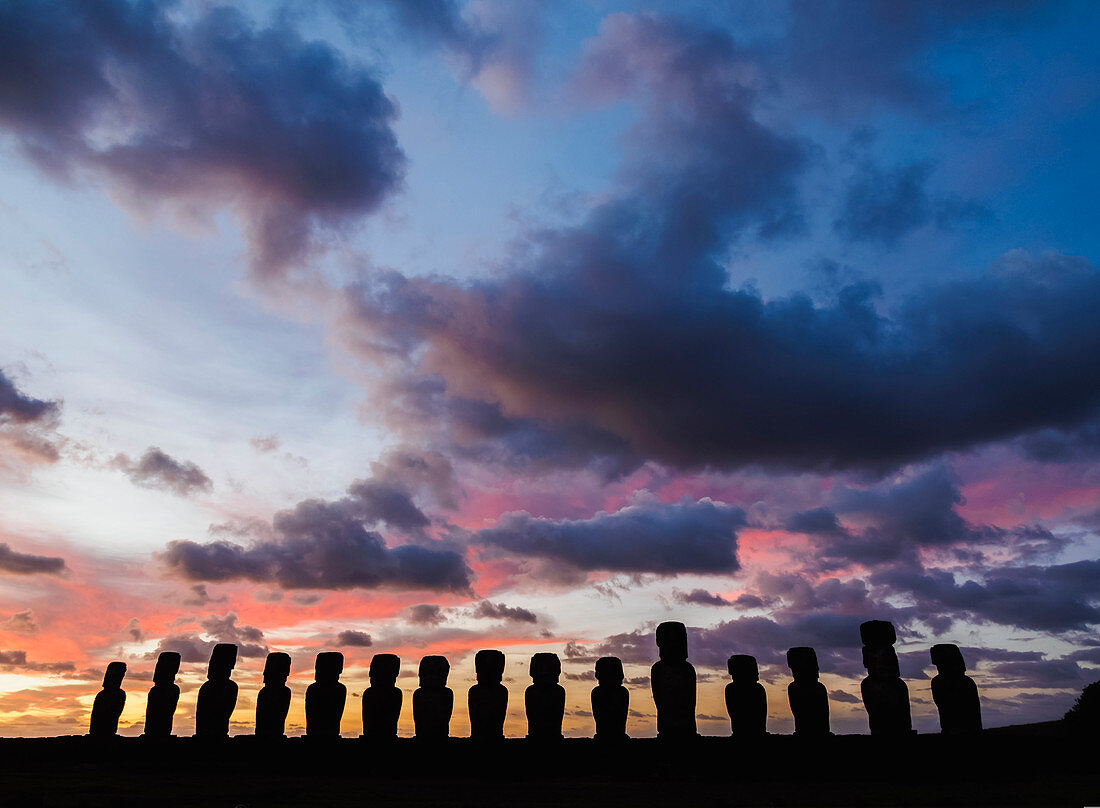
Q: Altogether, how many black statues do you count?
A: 15